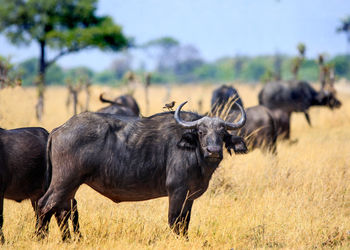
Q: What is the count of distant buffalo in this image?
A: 4